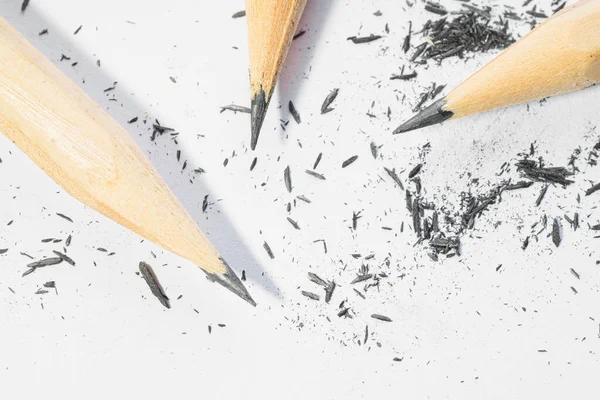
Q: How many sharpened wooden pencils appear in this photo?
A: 3